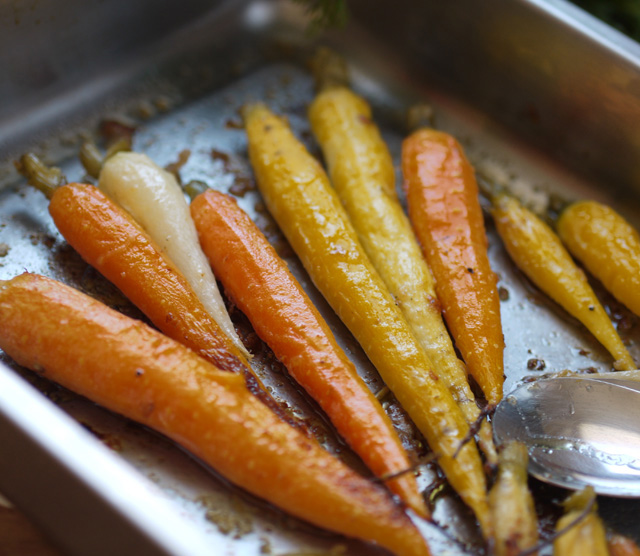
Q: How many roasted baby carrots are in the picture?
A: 11